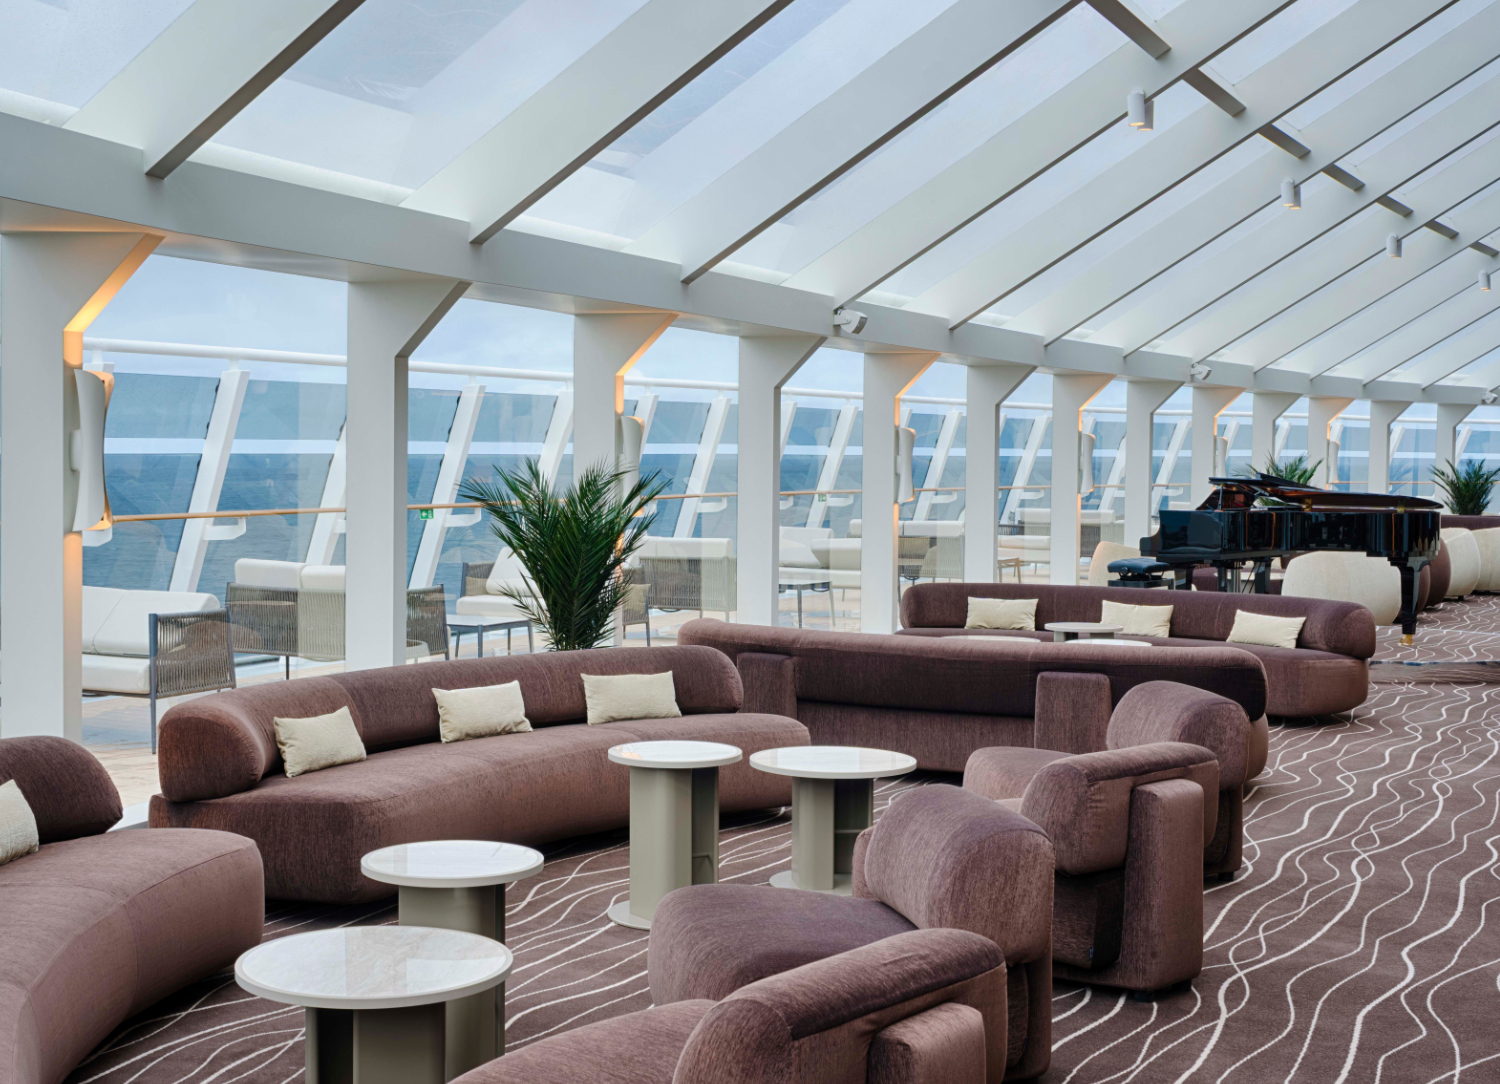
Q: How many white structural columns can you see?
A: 13